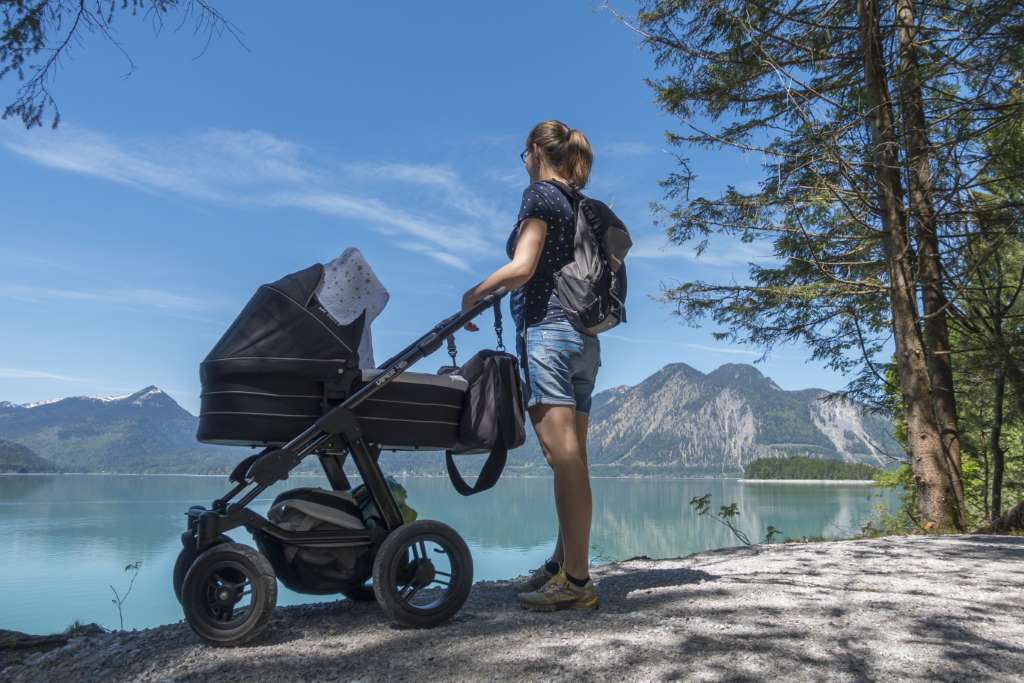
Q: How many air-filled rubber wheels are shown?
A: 4